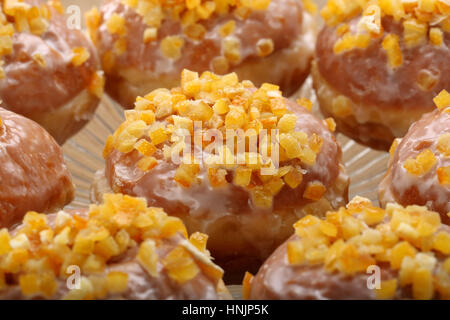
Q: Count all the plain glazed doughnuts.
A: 1